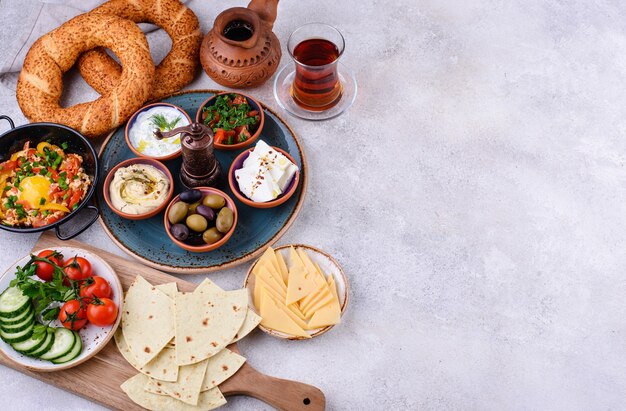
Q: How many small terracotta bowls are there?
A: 5